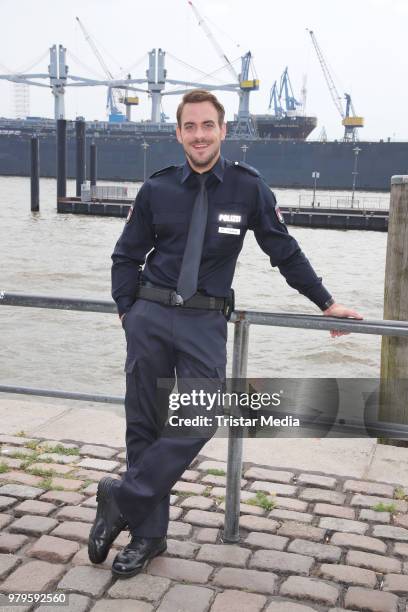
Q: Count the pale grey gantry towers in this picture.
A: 2